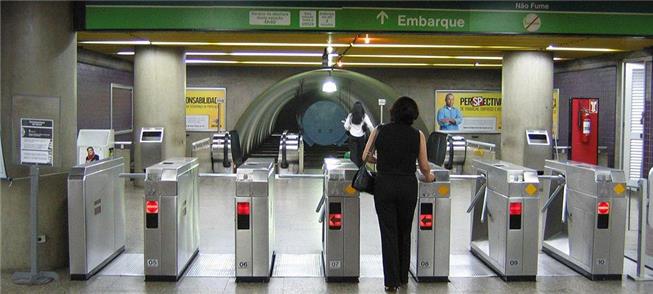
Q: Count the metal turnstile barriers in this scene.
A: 7